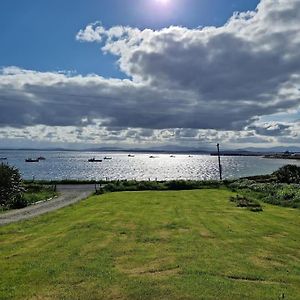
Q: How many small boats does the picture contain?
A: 9